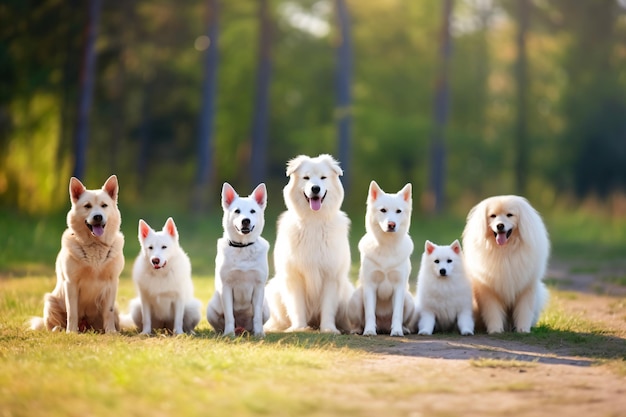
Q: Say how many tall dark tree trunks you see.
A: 6